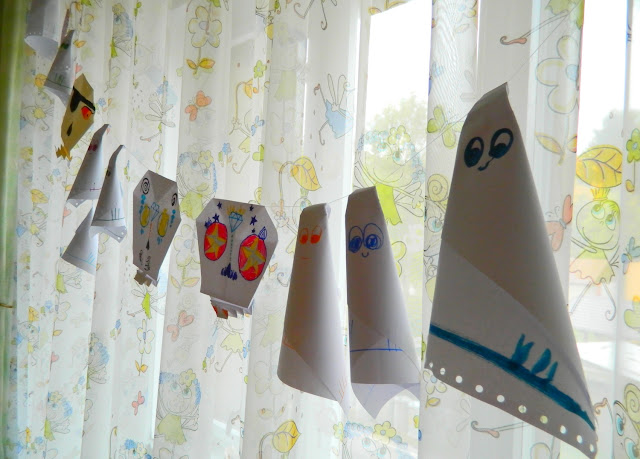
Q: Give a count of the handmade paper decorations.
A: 11